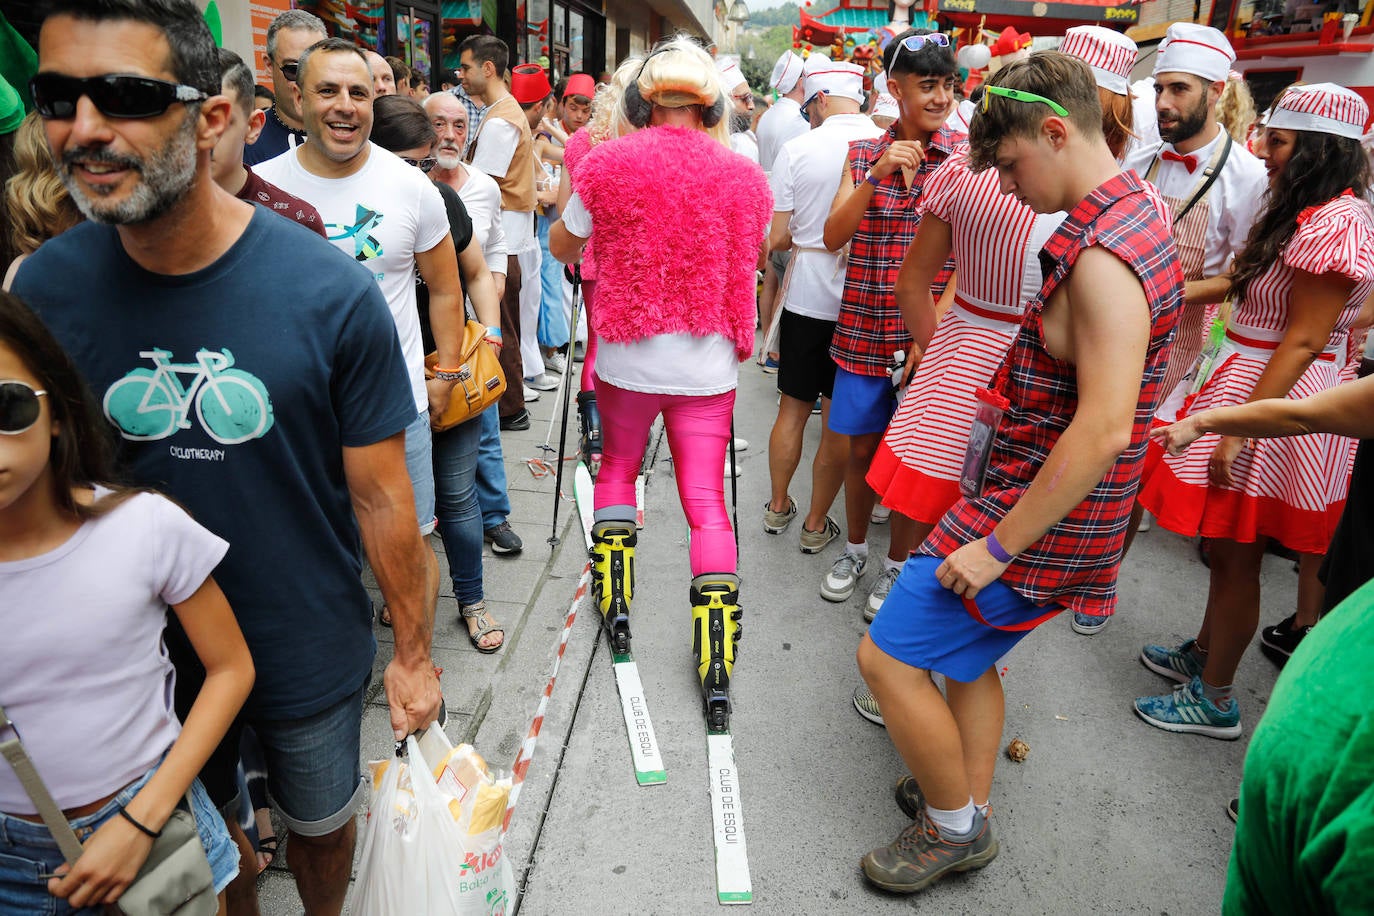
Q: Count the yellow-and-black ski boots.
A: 2